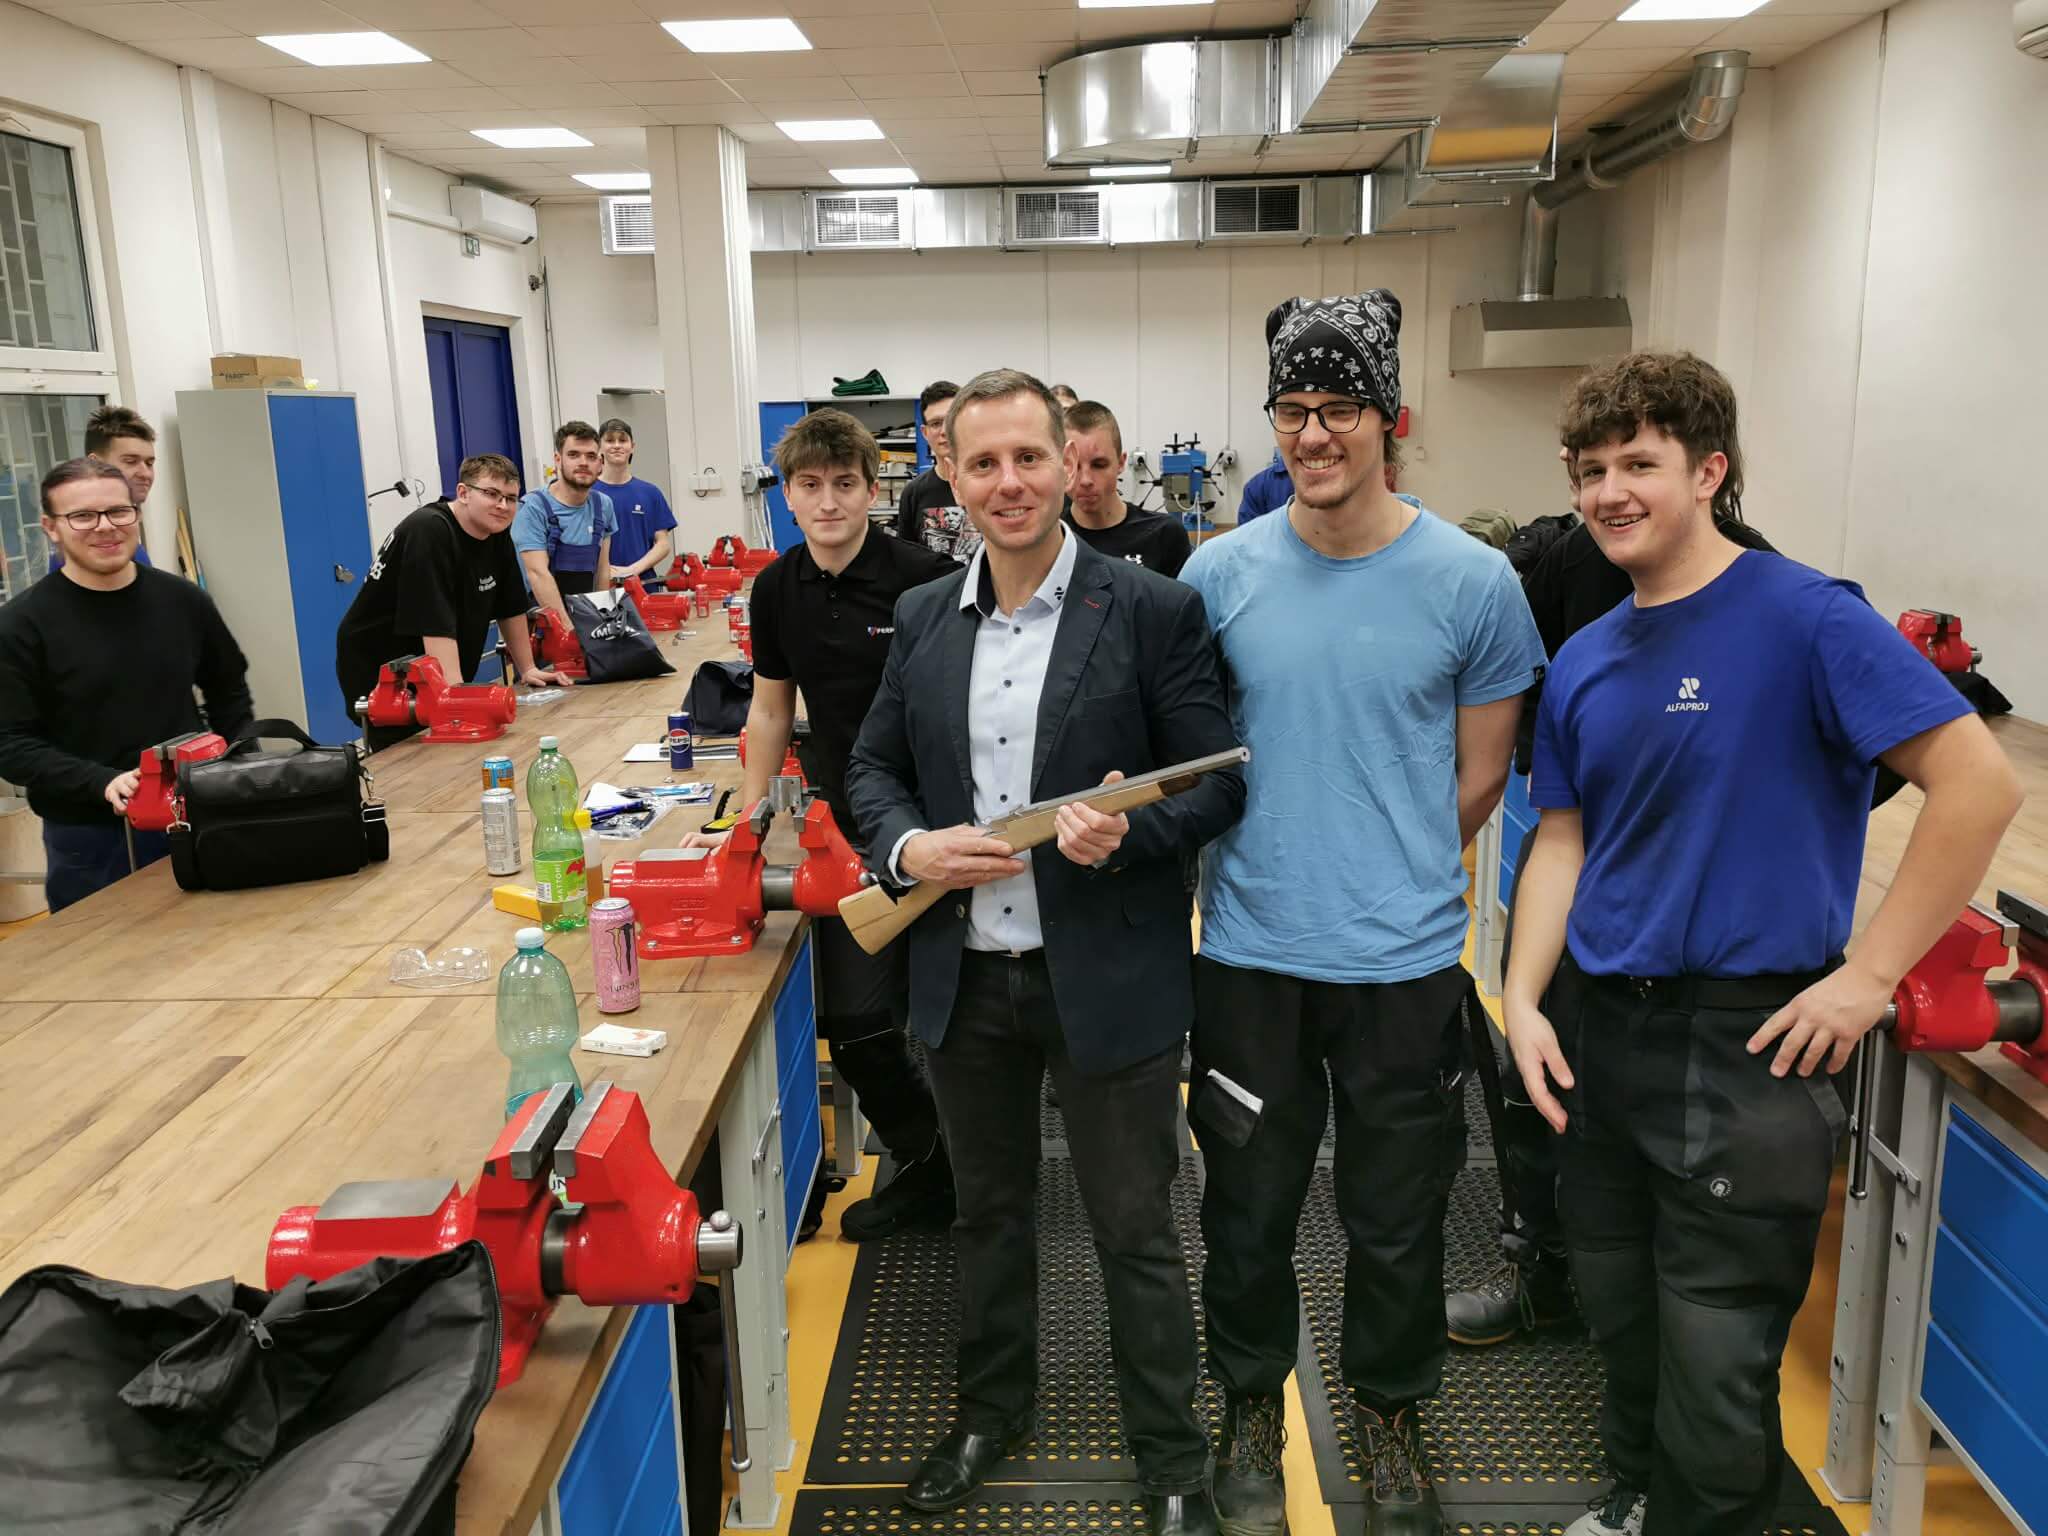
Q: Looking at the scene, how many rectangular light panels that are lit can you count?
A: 9